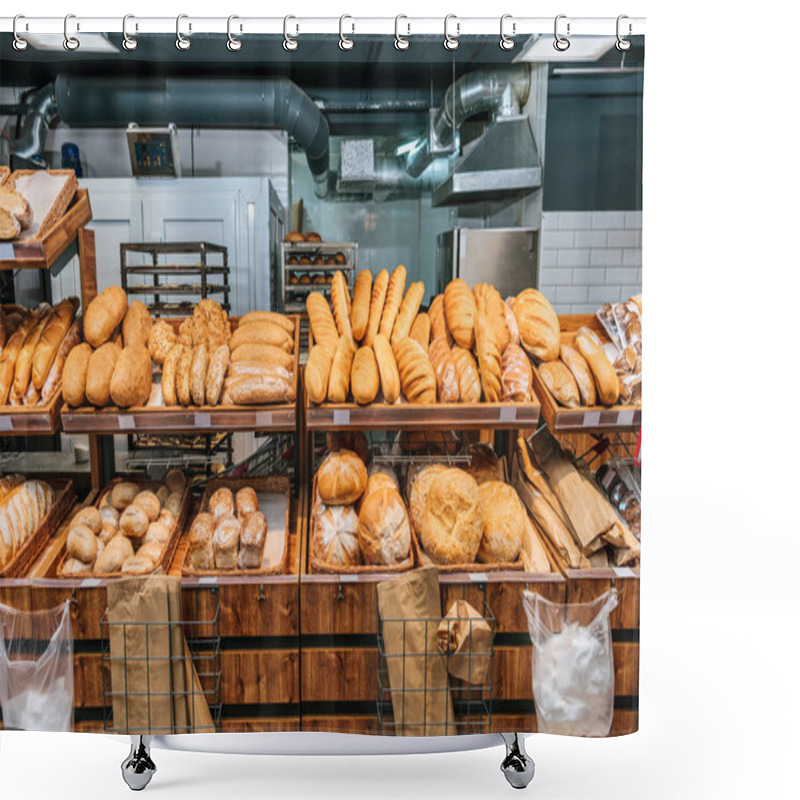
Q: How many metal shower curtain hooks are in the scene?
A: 12